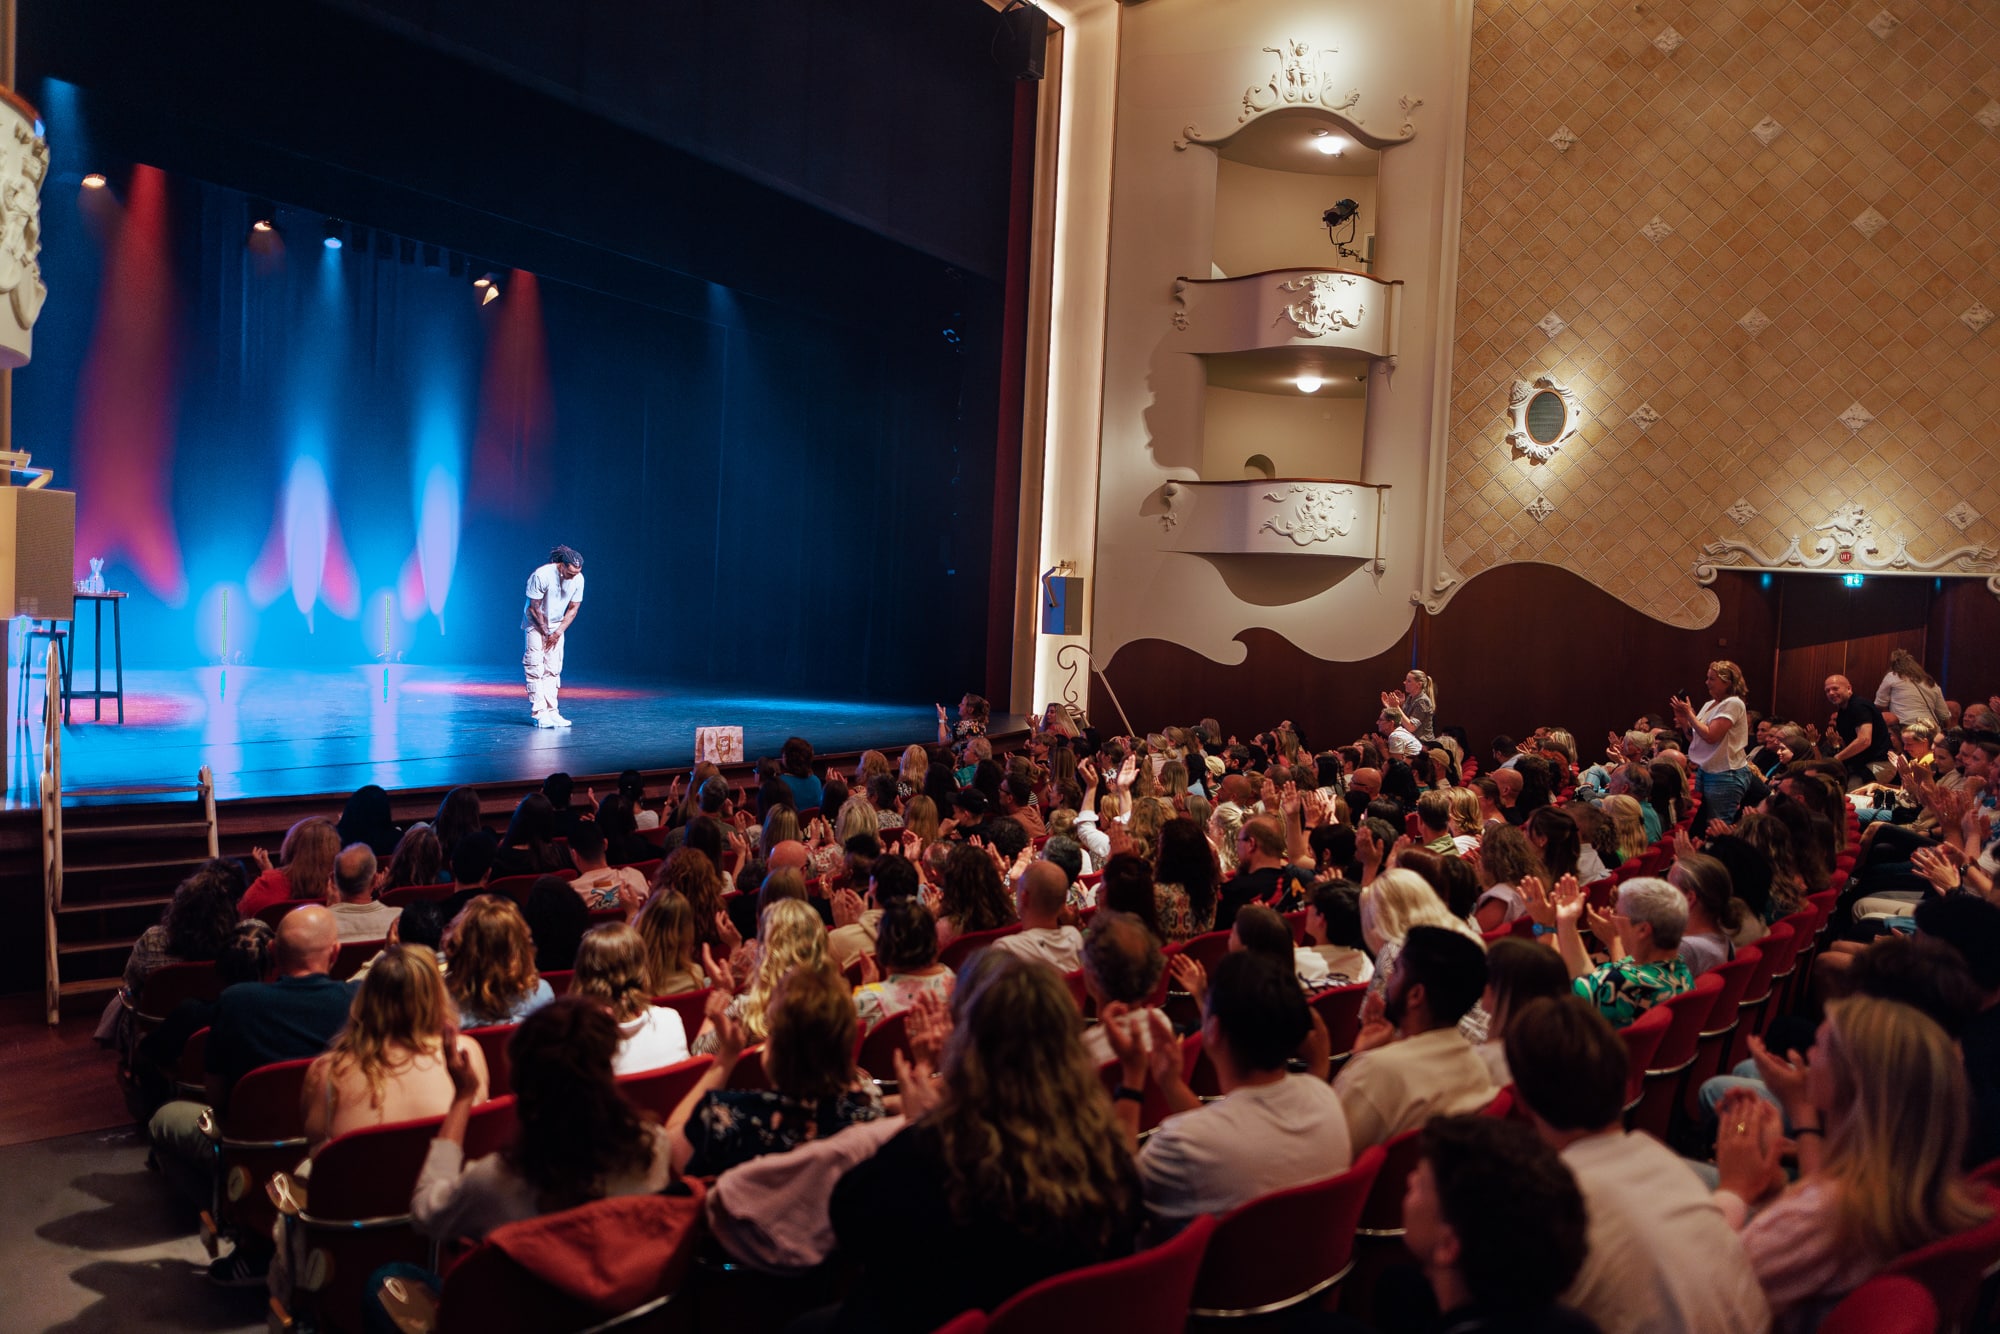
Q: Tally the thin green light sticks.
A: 2